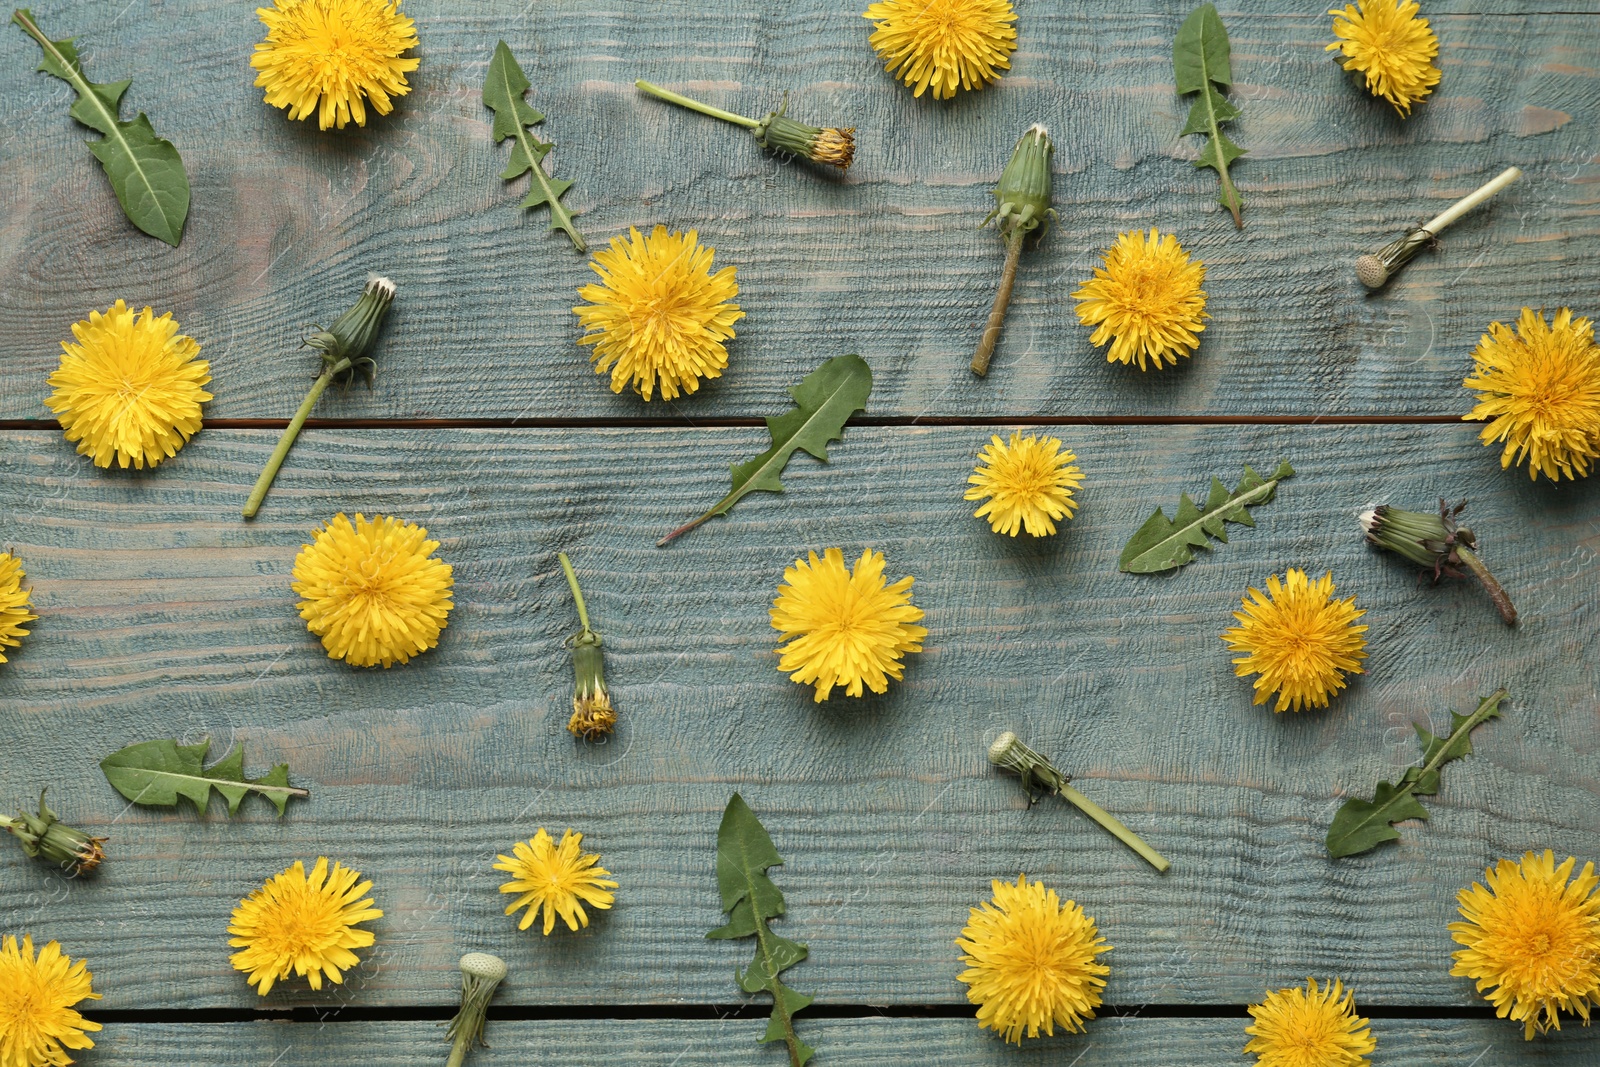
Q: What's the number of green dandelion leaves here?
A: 8